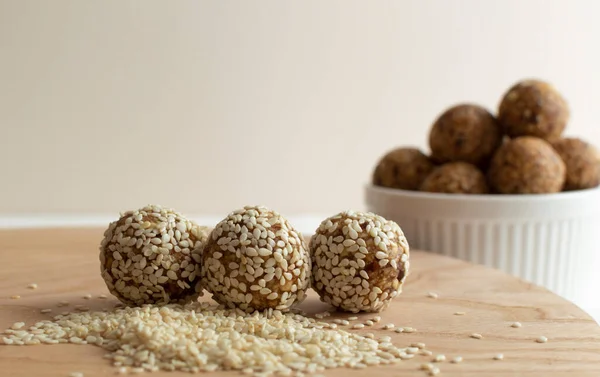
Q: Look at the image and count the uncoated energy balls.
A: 6